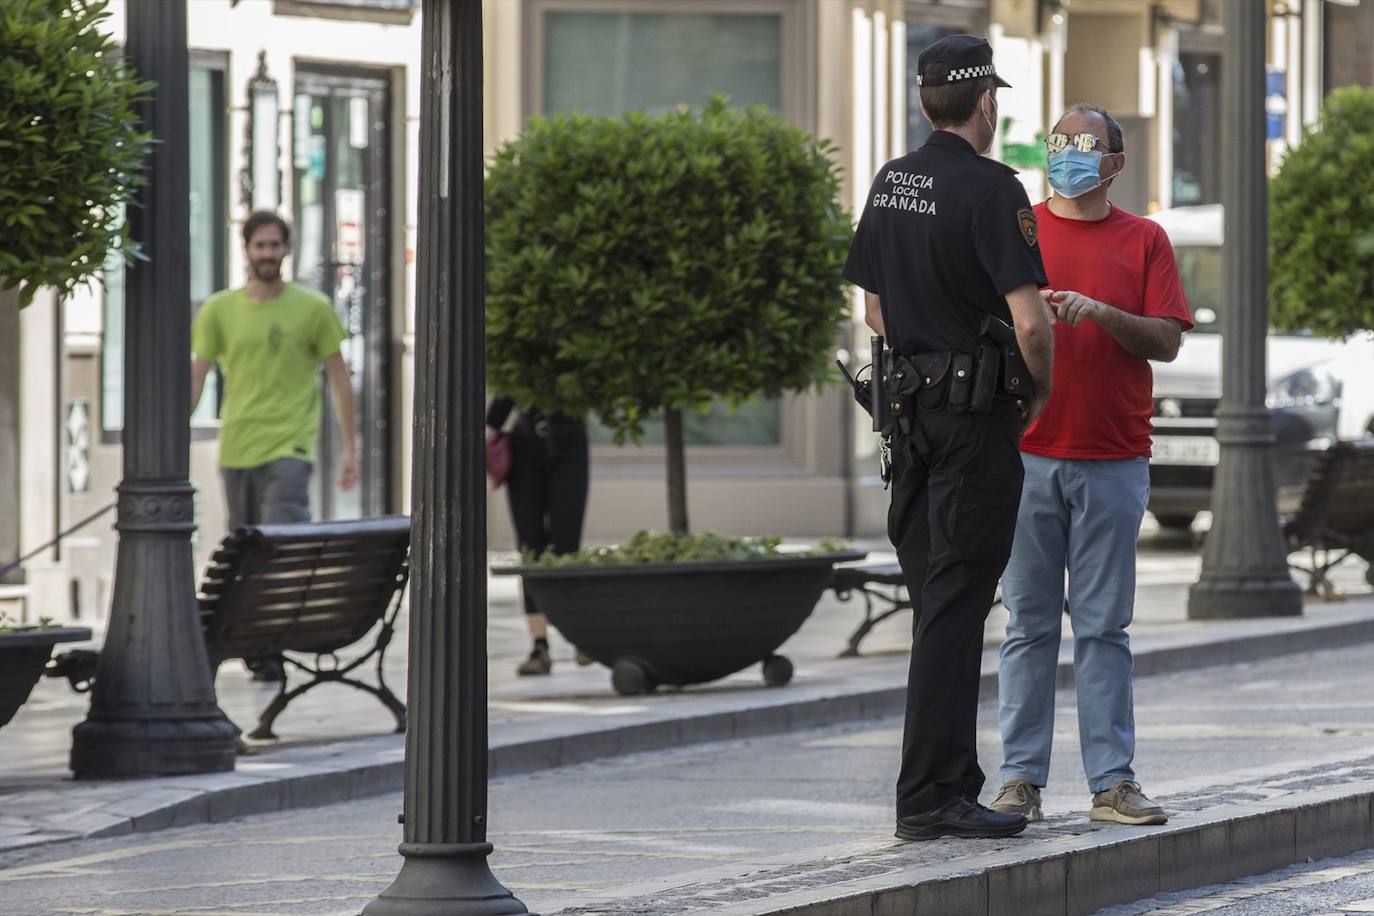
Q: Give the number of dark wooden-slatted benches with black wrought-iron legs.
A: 3